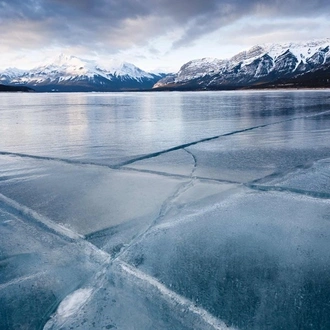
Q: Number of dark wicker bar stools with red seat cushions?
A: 0